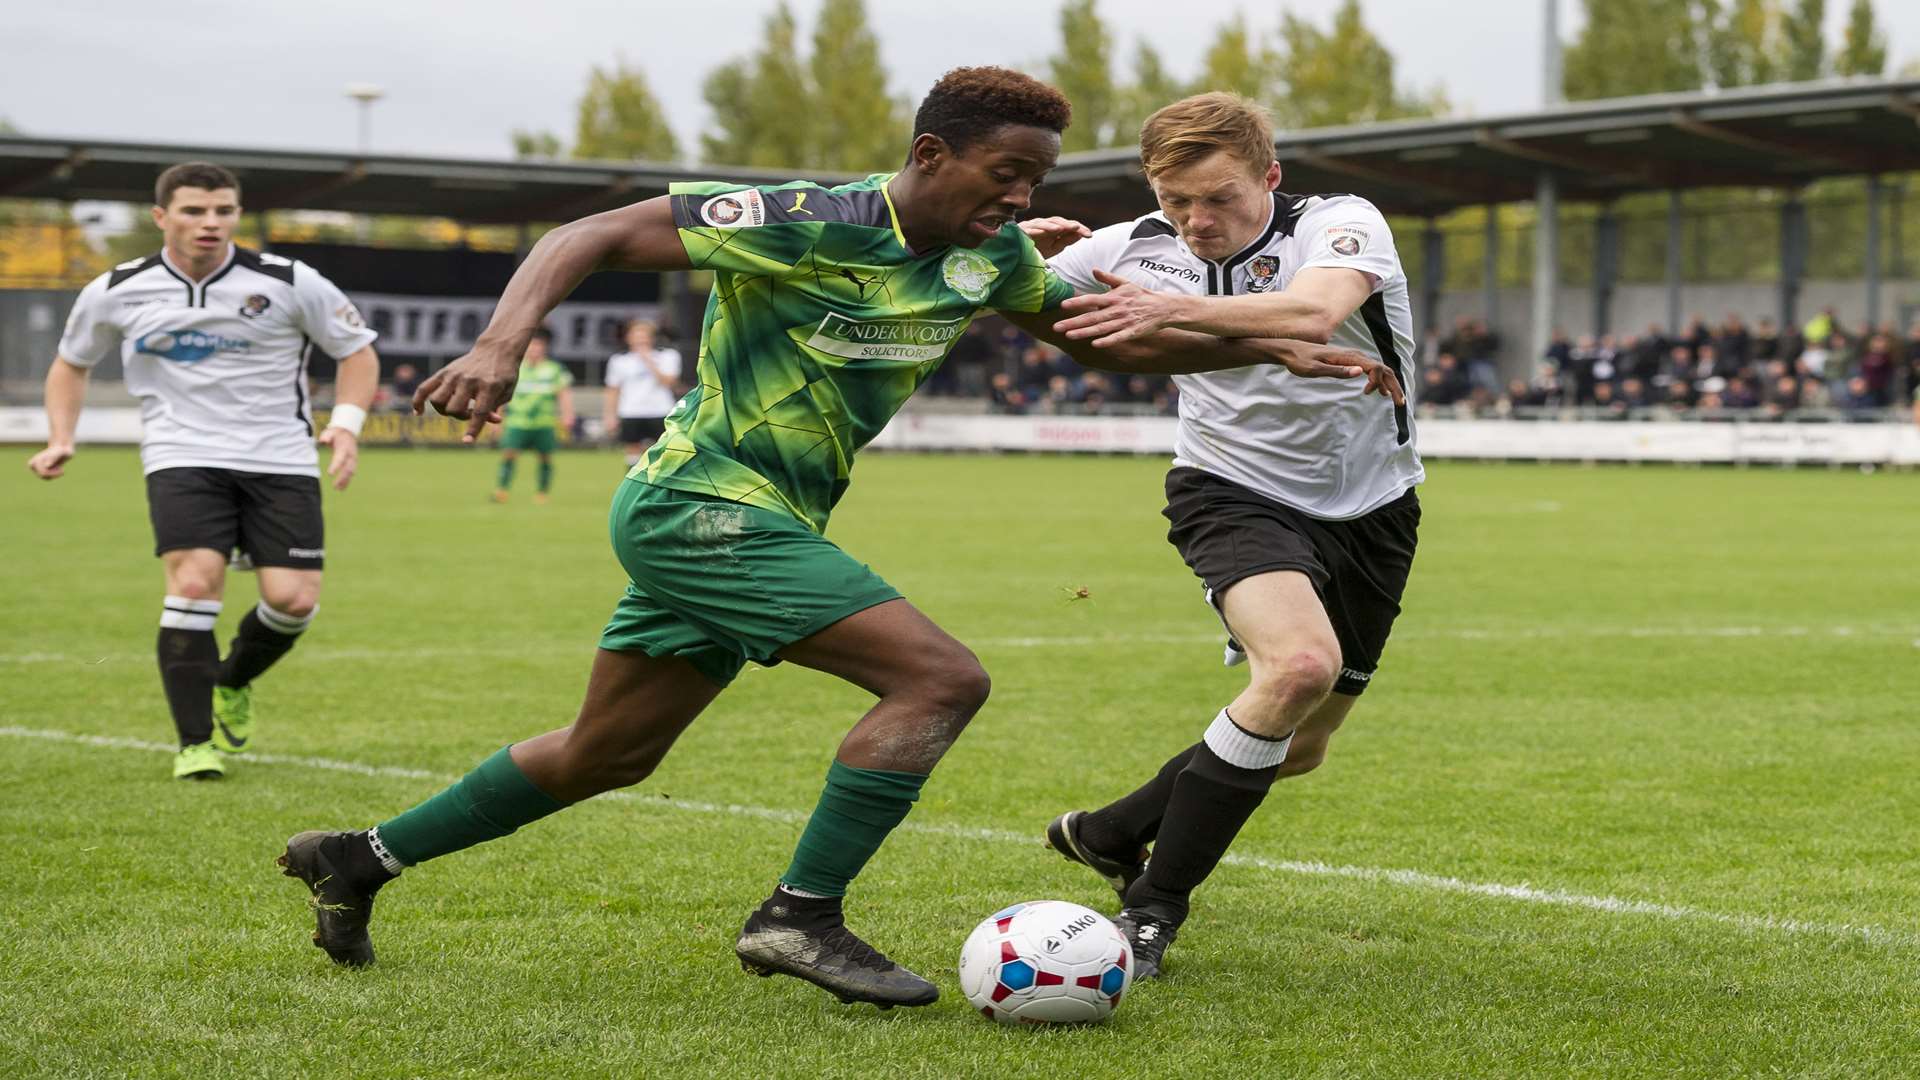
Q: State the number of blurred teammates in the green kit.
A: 1